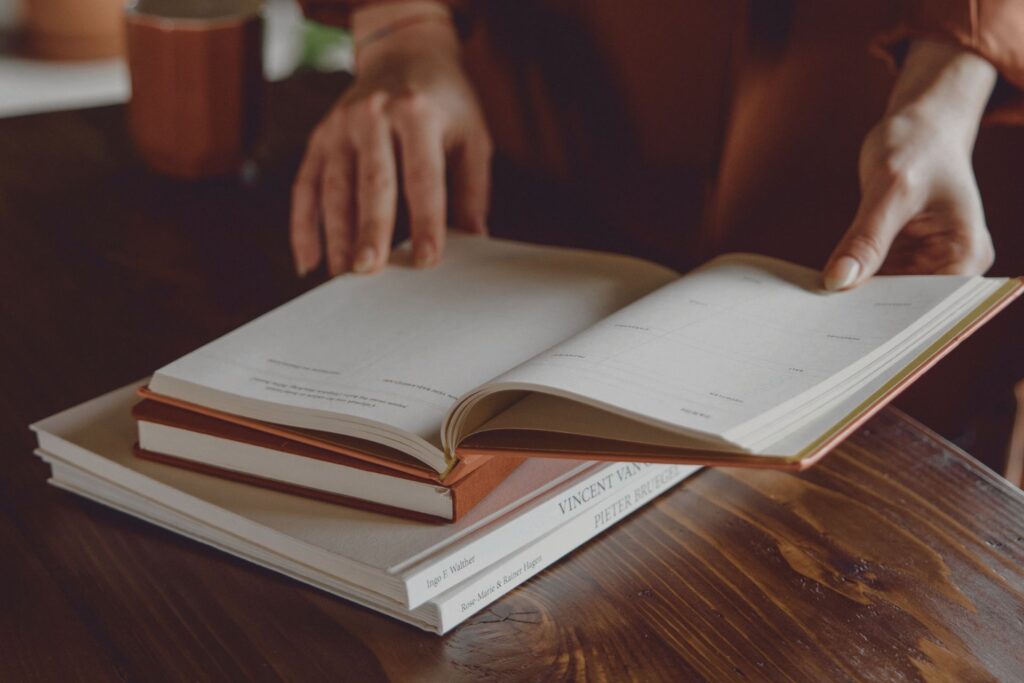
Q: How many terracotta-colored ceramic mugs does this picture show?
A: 1